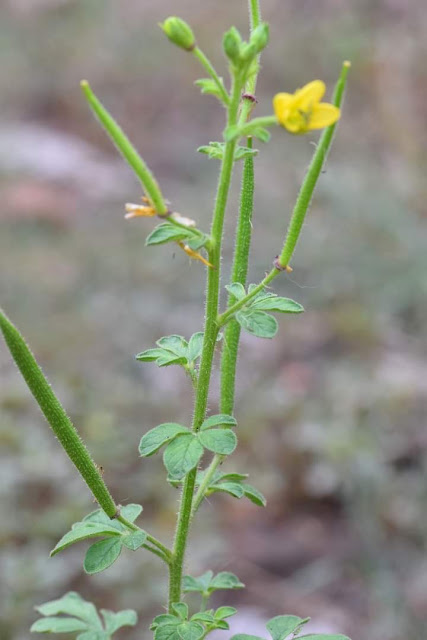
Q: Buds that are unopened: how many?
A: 3